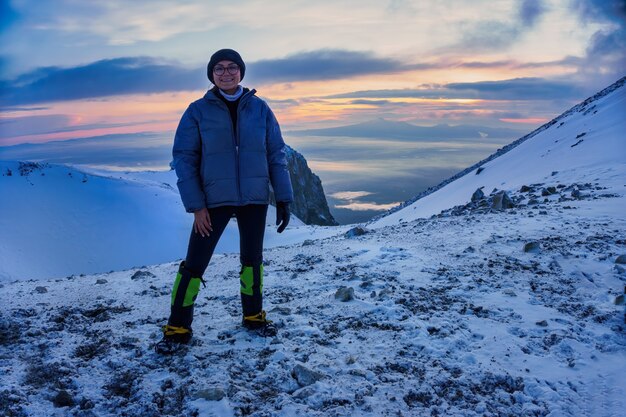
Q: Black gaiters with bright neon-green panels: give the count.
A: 2